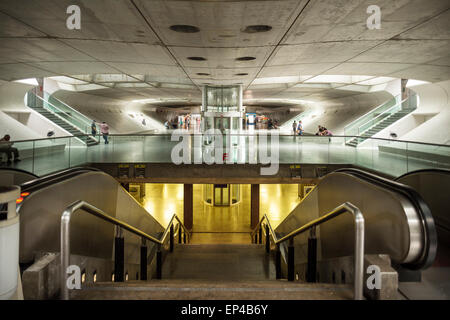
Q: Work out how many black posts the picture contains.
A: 12